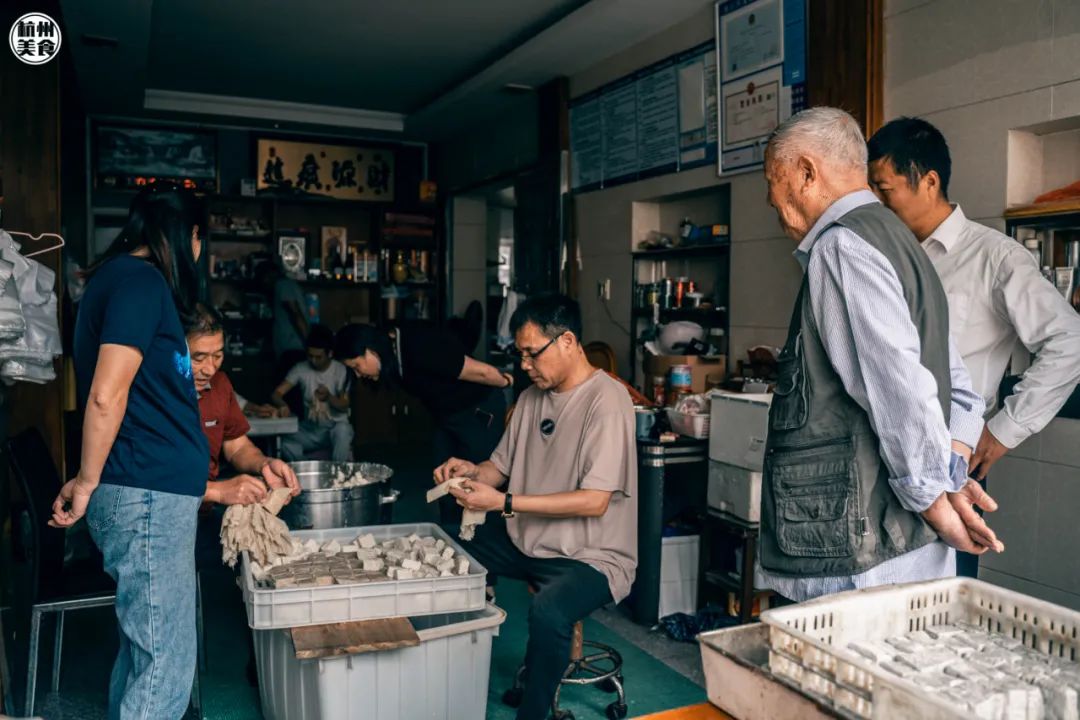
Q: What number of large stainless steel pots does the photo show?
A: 1